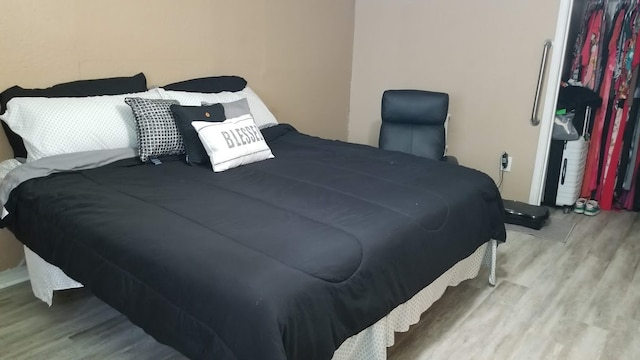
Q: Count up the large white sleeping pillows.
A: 2